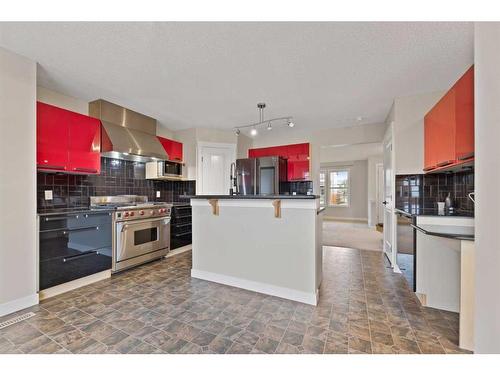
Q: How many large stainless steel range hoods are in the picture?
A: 1